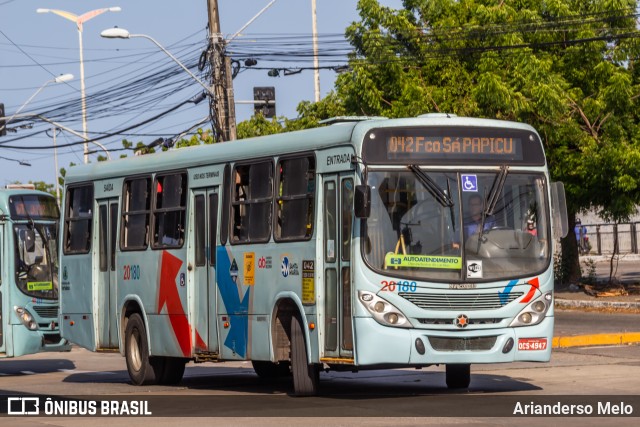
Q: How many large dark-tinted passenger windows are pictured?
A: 5